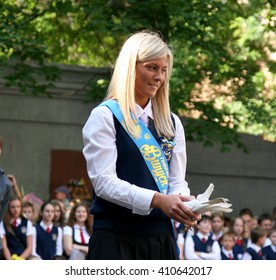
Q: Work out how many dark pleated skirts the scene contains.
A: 1